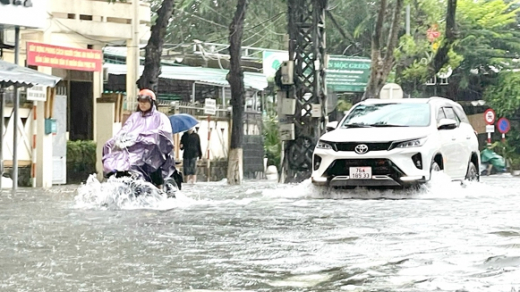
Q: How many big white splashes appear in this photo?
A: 2